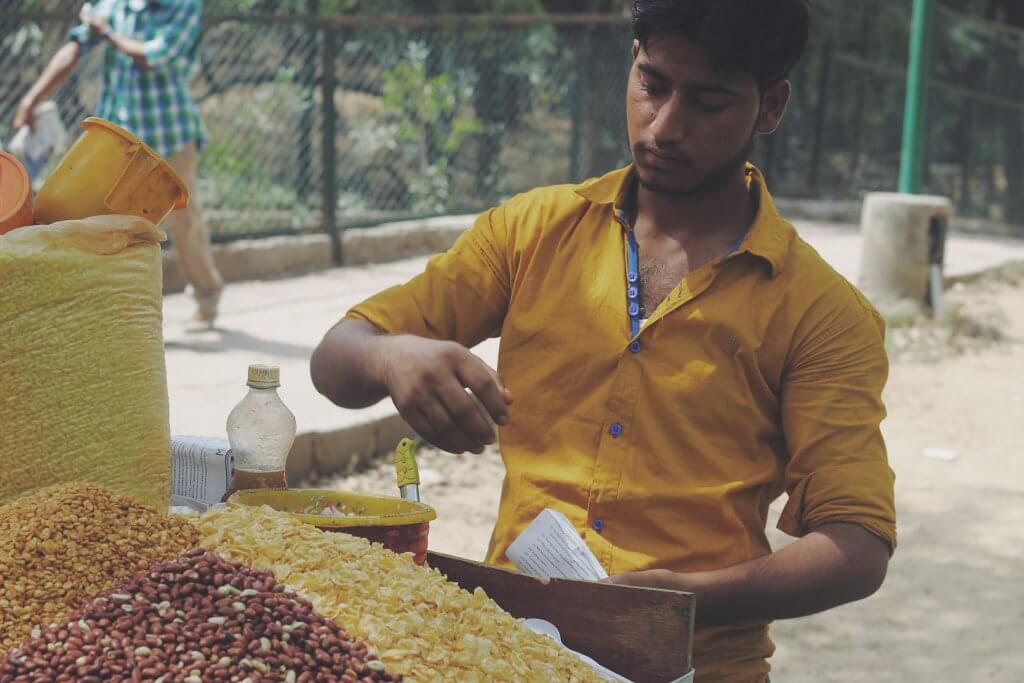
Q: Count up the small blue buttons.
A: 6